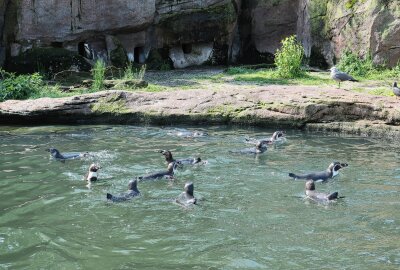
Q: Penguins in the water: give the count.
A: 11